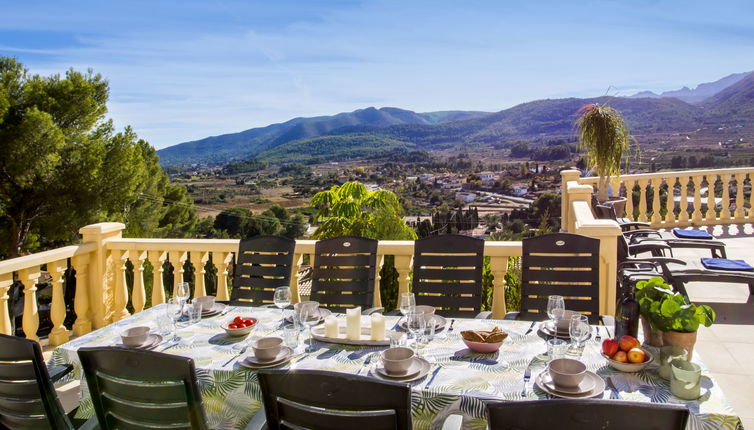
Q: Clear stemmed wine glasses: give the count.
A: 8